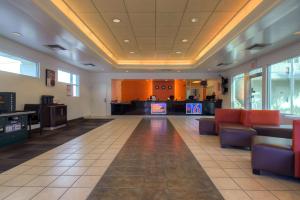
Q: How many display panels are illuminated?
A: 2